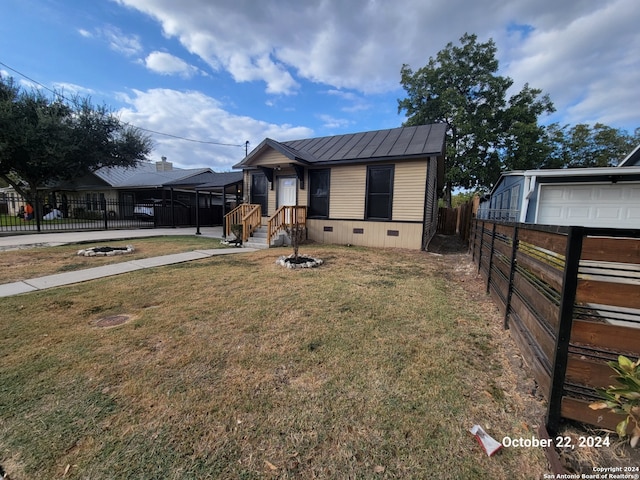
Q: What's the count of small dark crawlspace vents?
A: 3